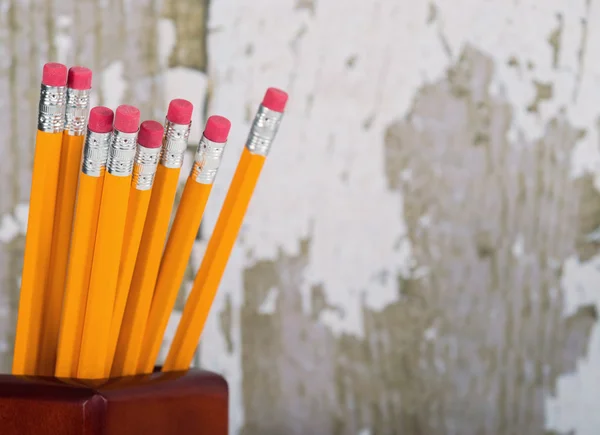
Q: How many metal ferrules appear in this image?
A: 8